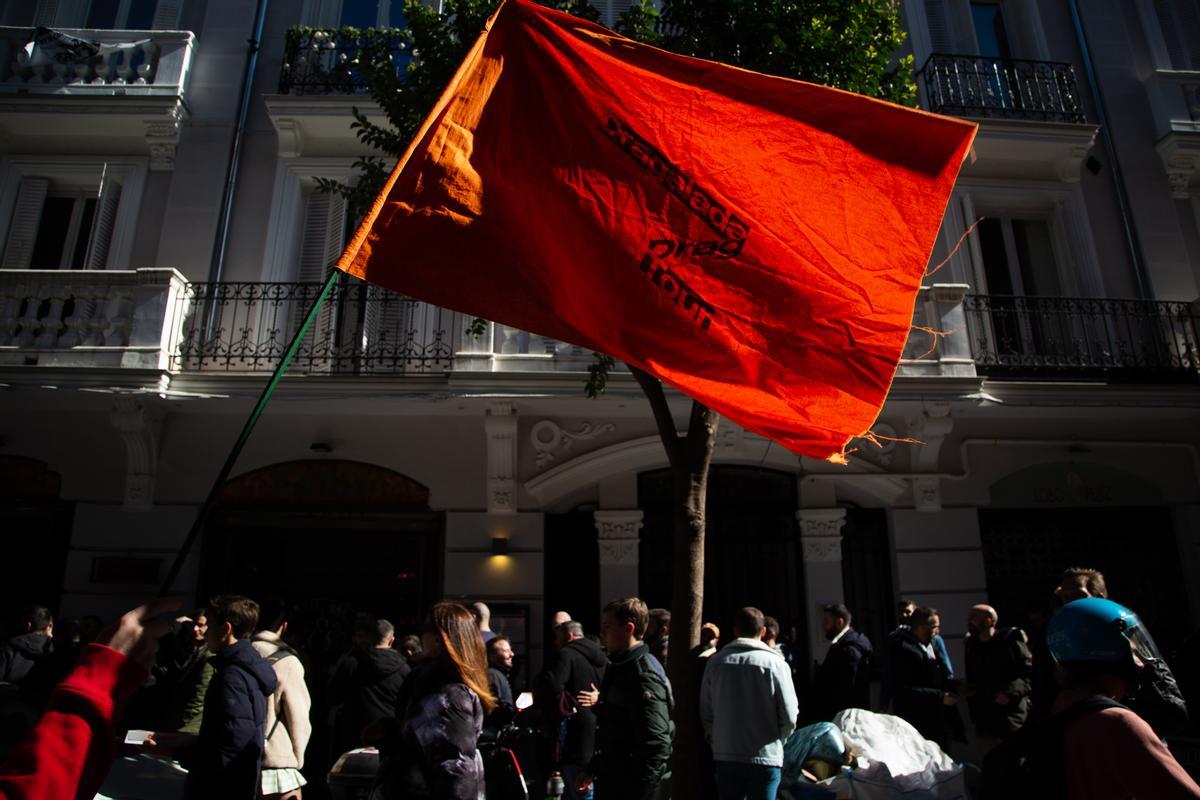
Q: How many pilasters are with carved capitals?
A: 2